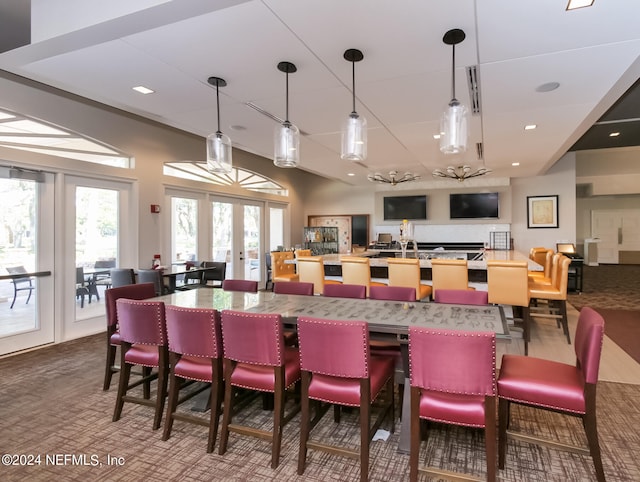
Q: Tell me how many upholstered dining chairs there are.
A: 12